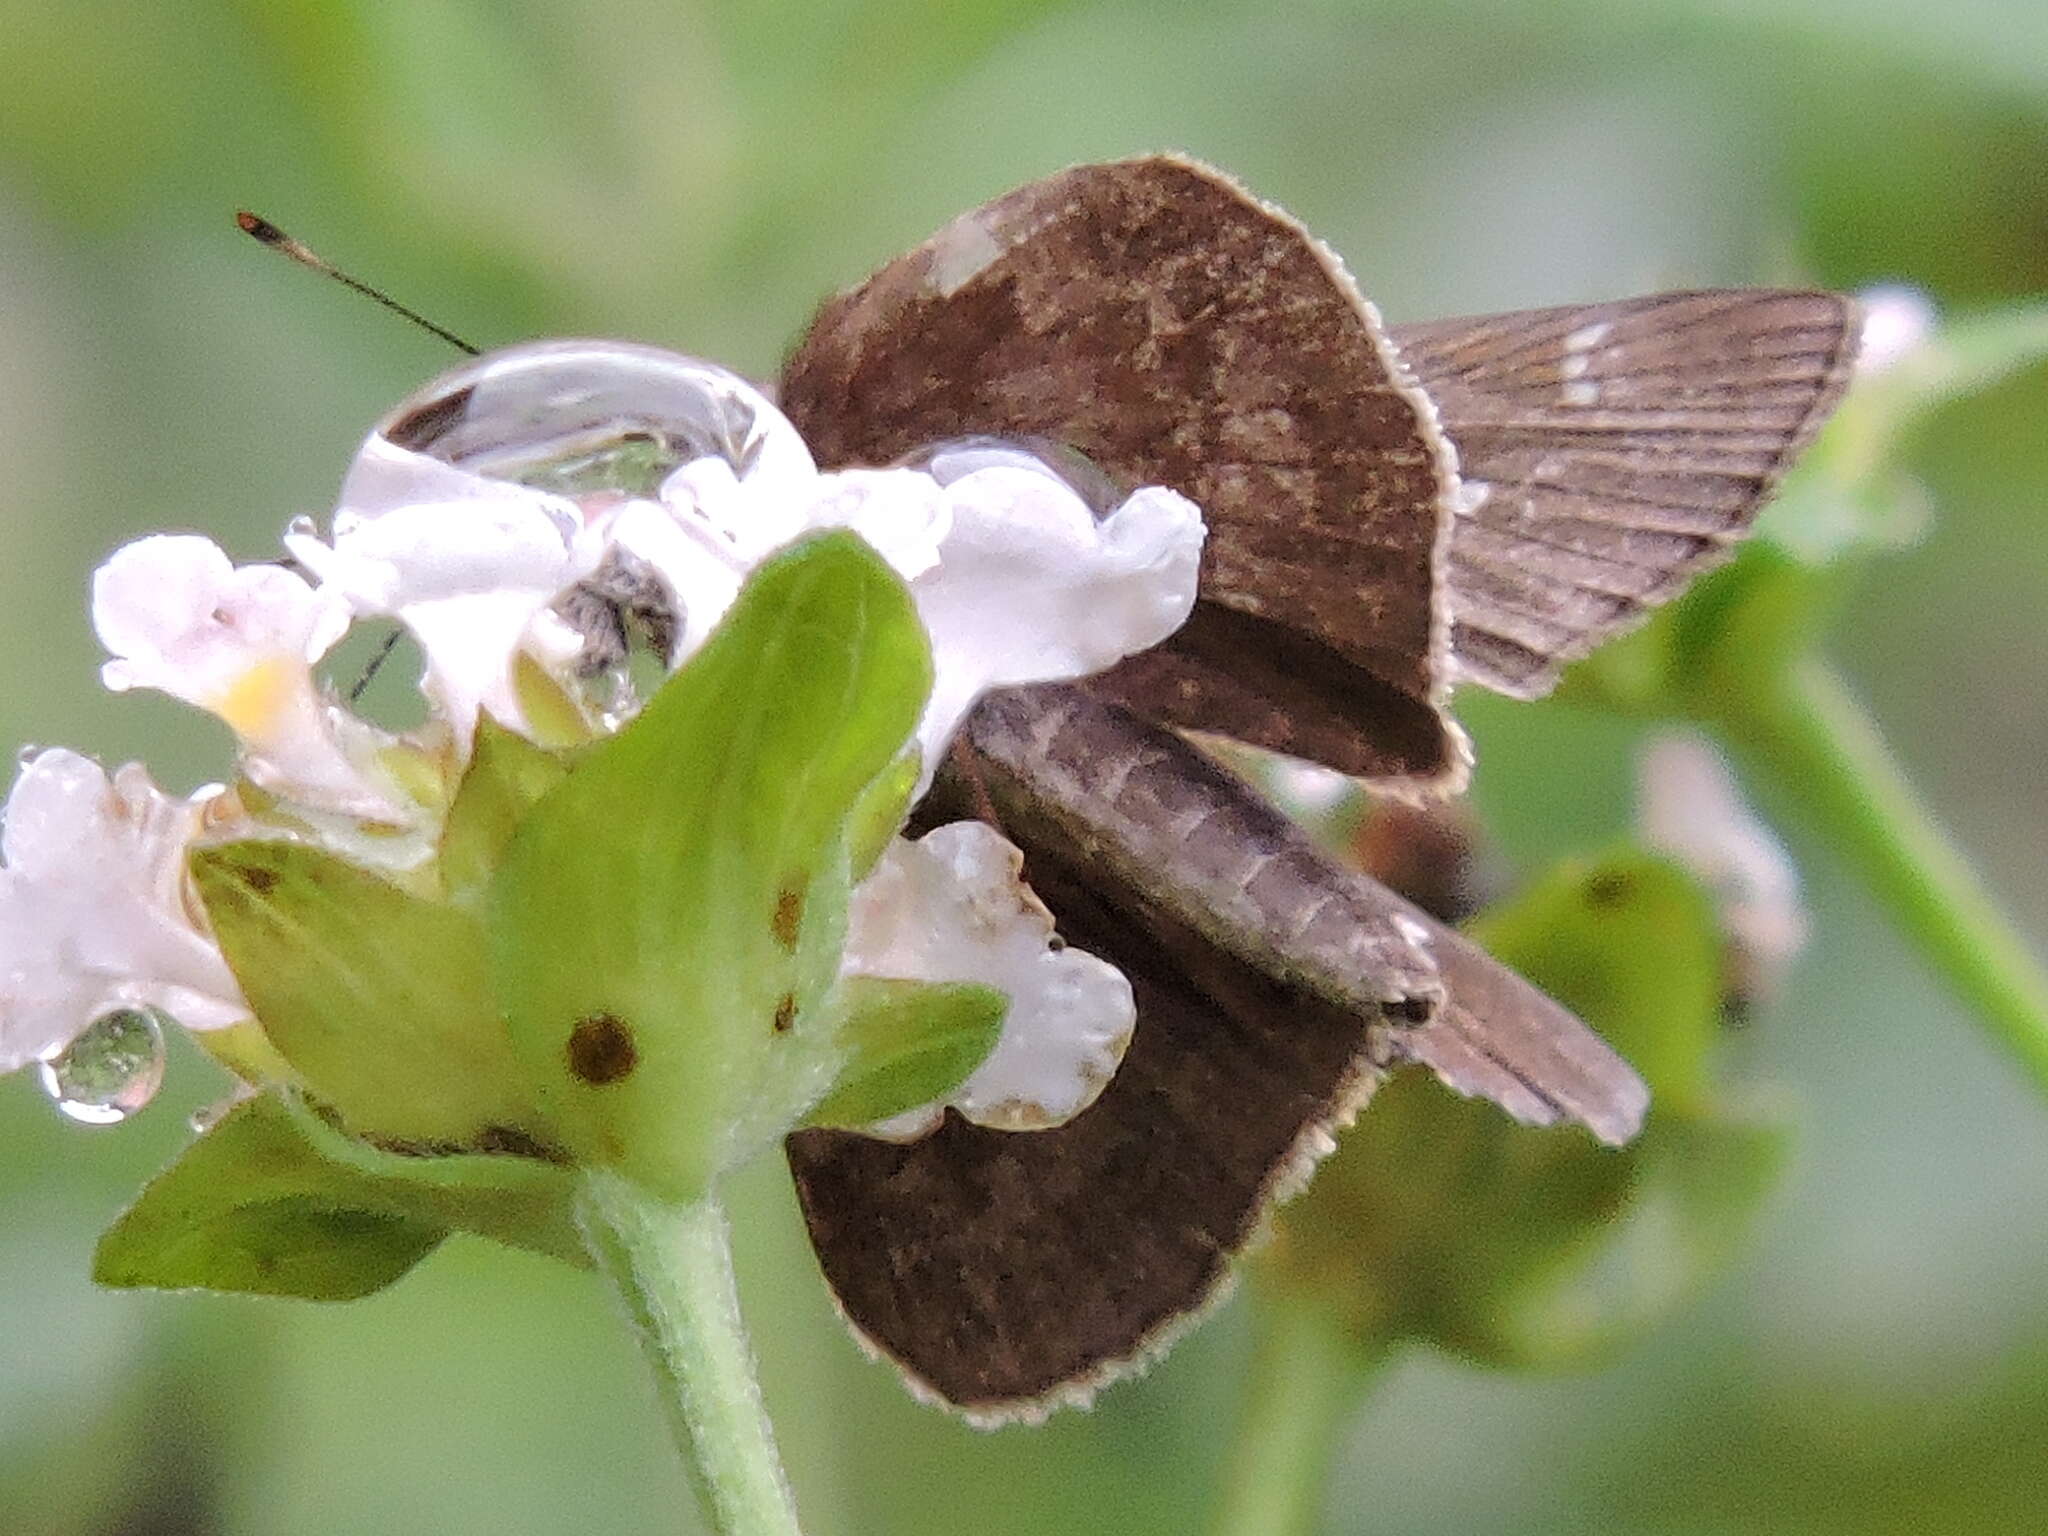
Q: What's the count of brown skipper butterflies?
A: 1